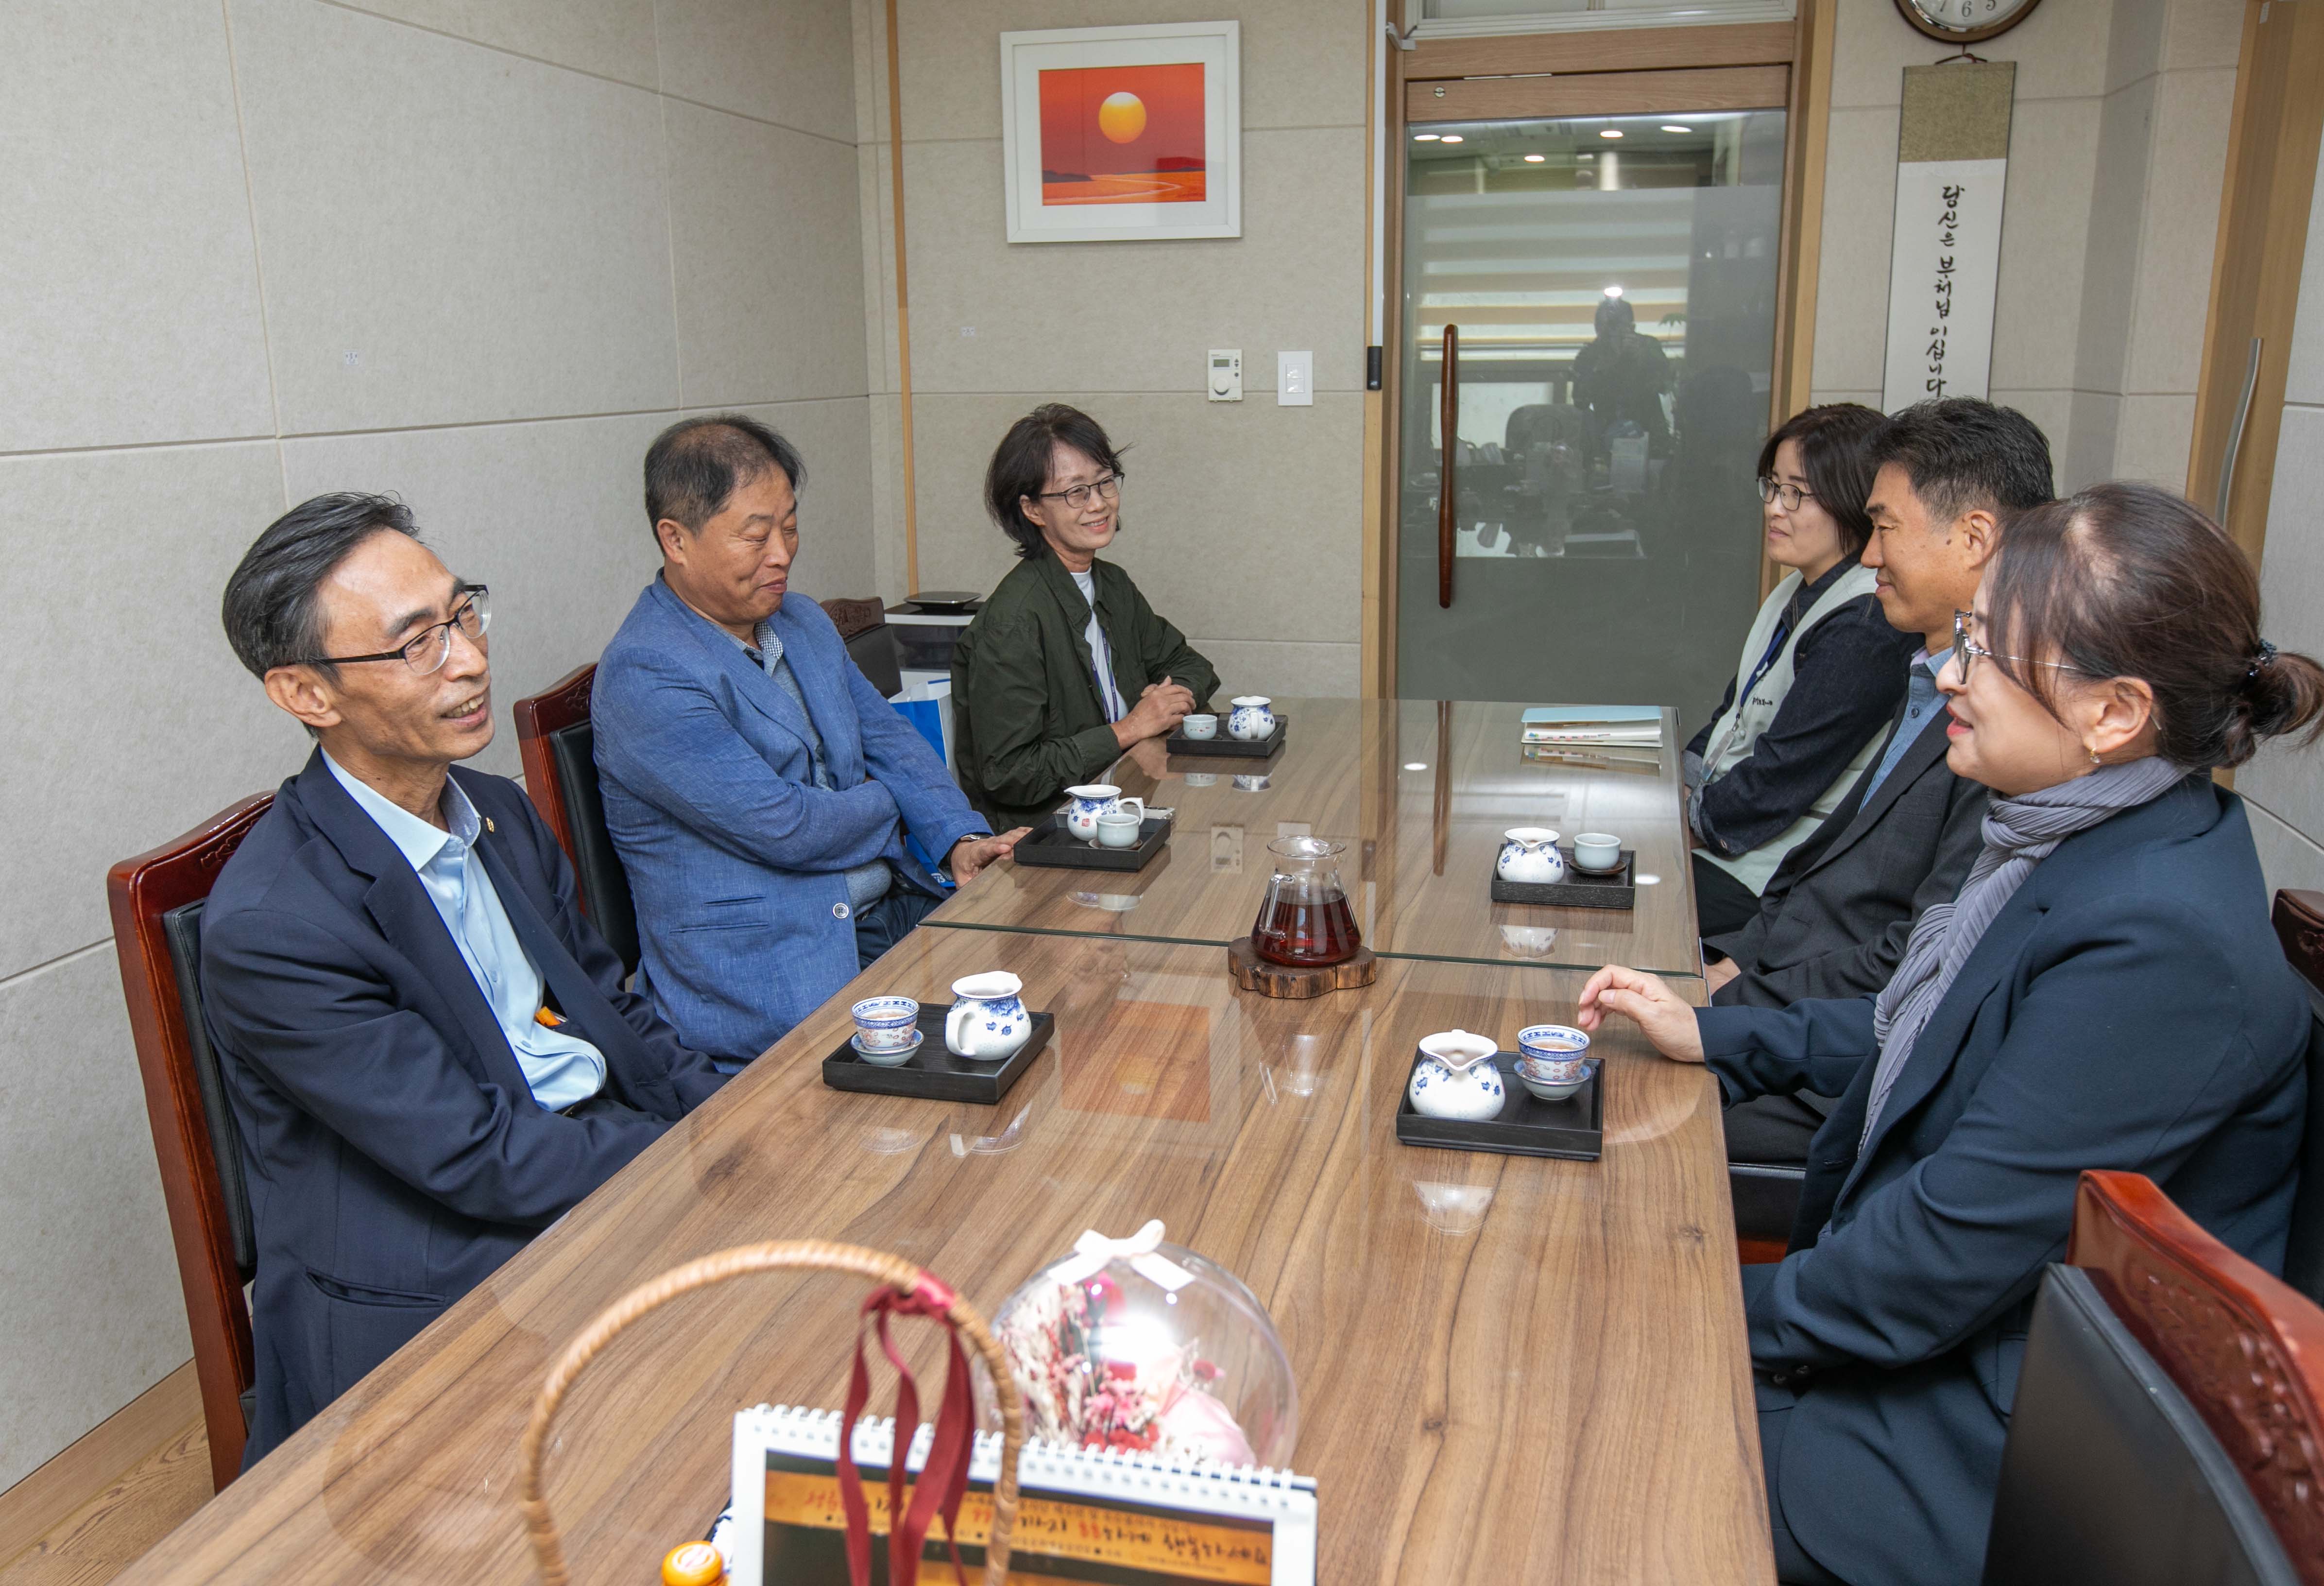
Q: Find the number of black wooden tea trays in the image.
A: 5